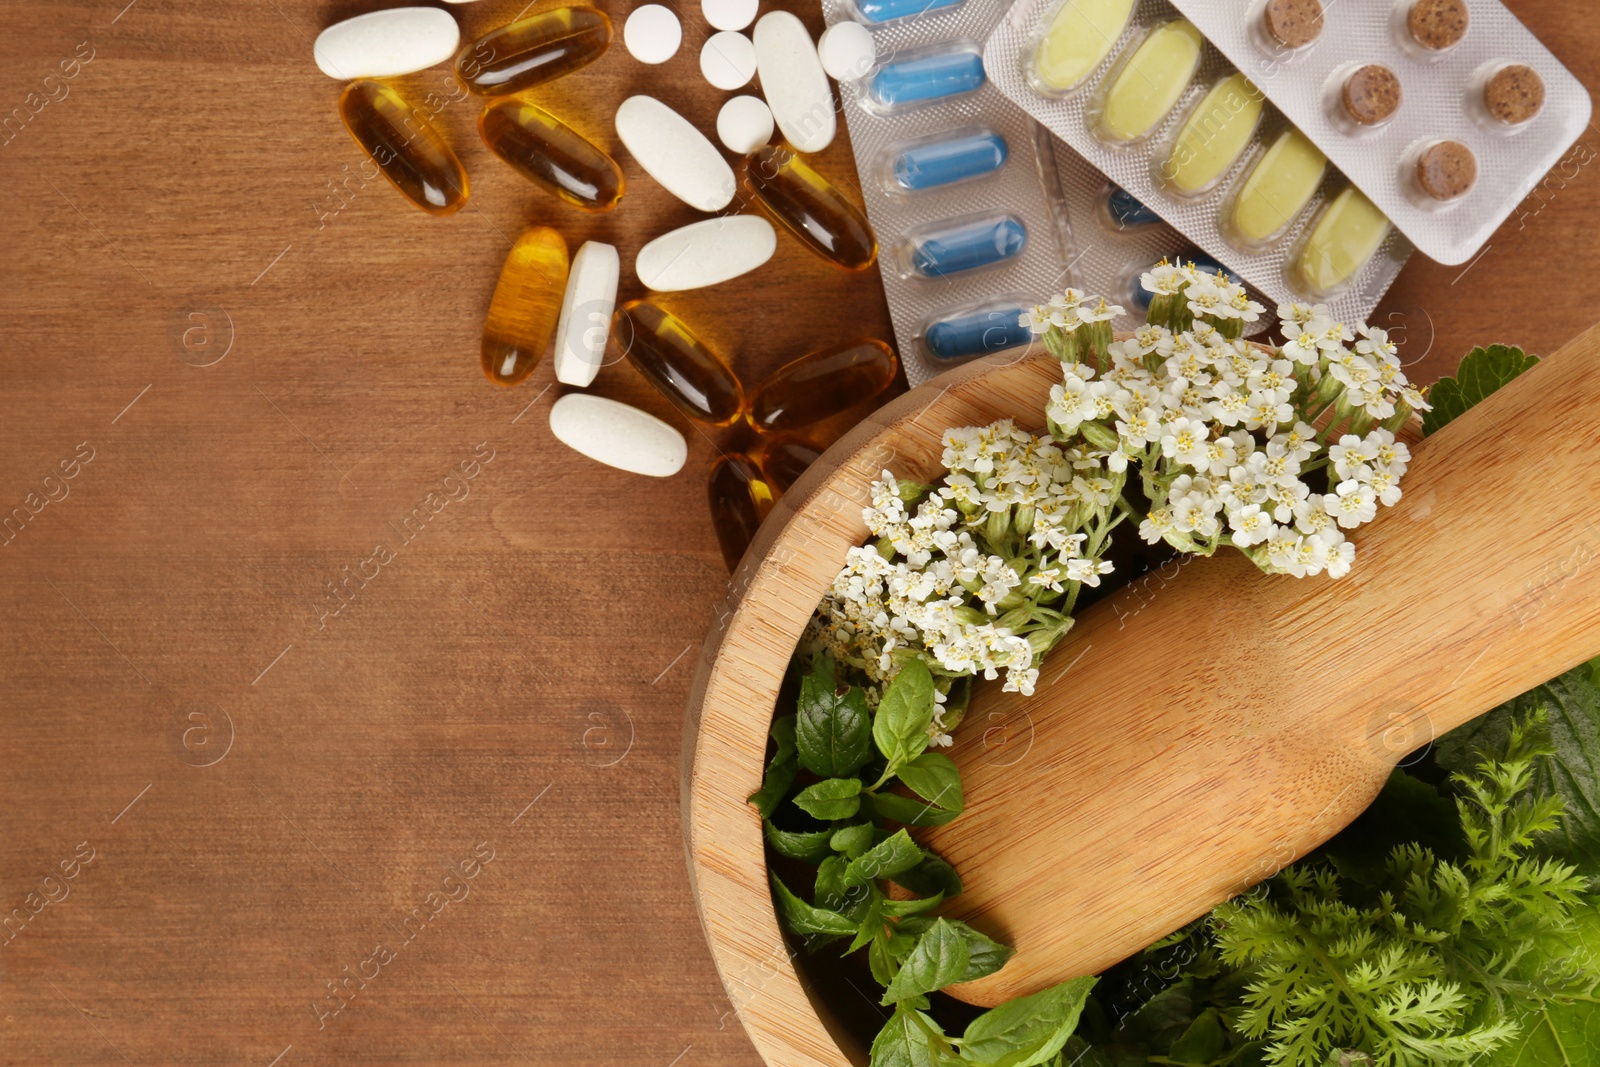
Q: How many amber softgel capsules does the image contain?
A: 9